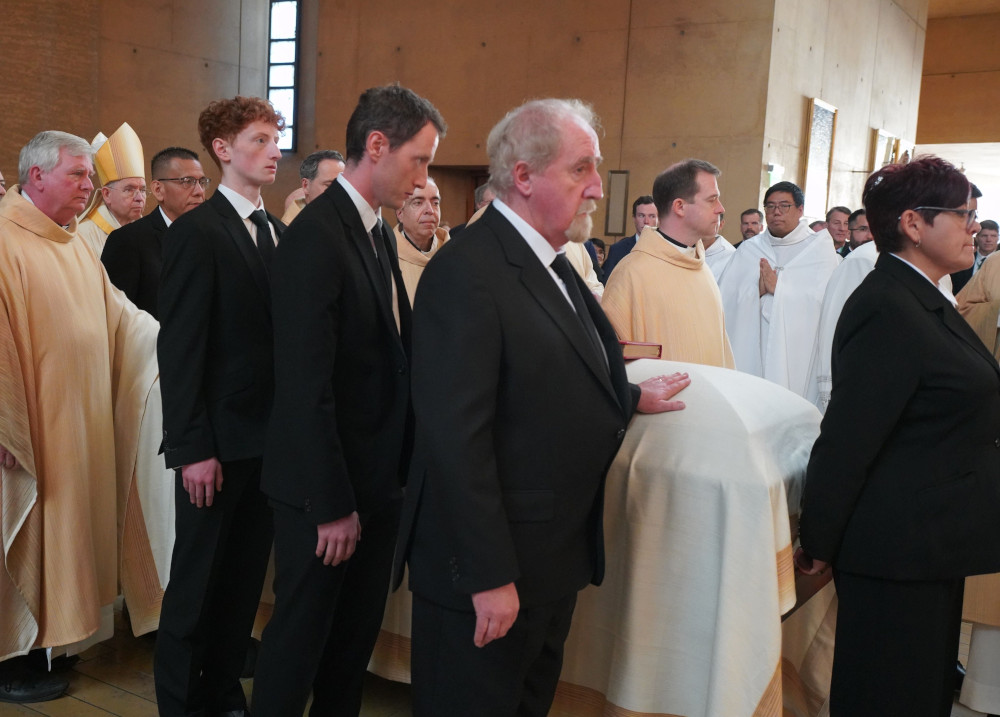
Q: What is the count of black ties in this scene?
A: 3